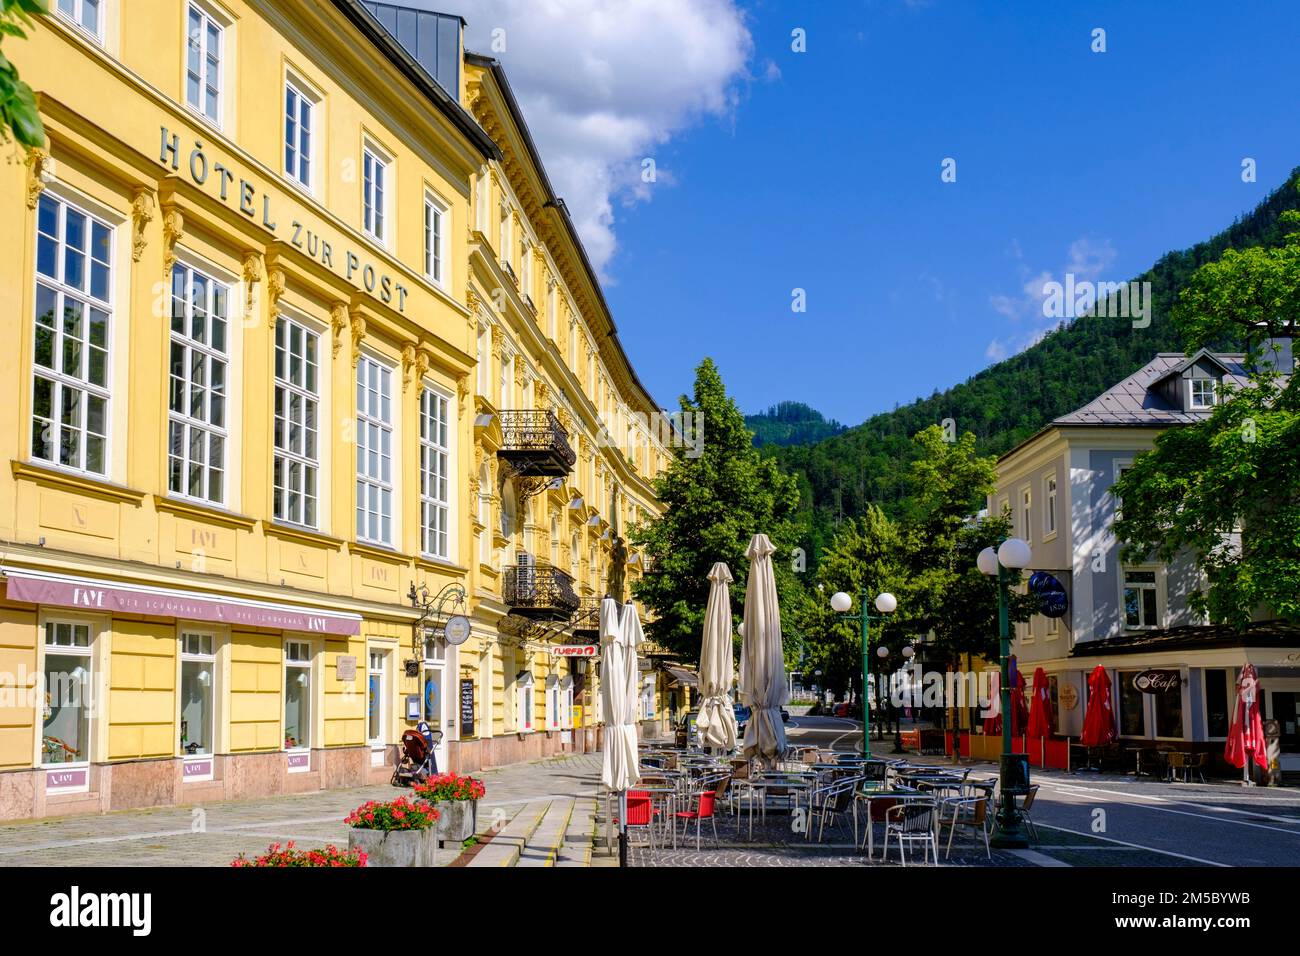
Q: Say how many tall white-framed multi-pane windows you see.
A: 5